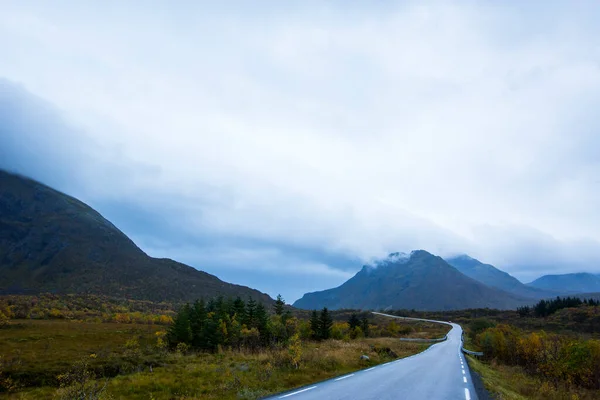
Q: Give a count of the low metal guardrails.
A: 2